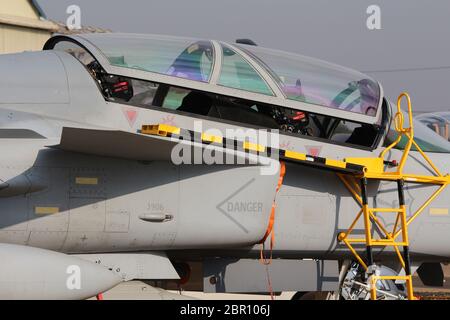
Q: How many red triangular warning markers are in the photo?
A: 2